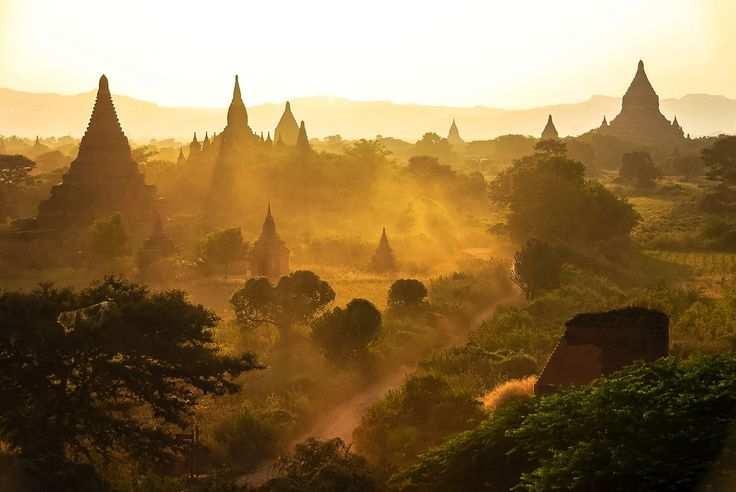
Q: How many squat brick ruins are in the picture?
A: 1